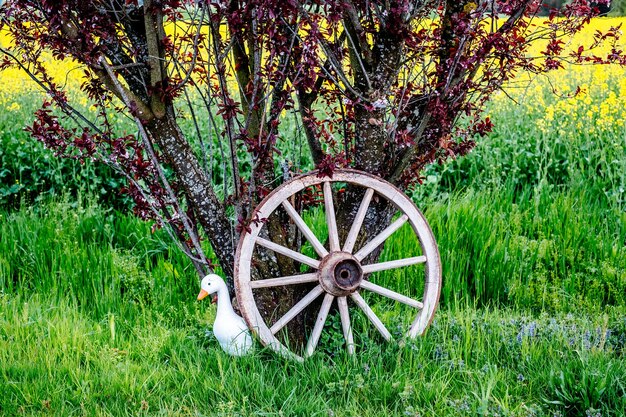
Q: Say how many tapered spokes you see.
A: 12